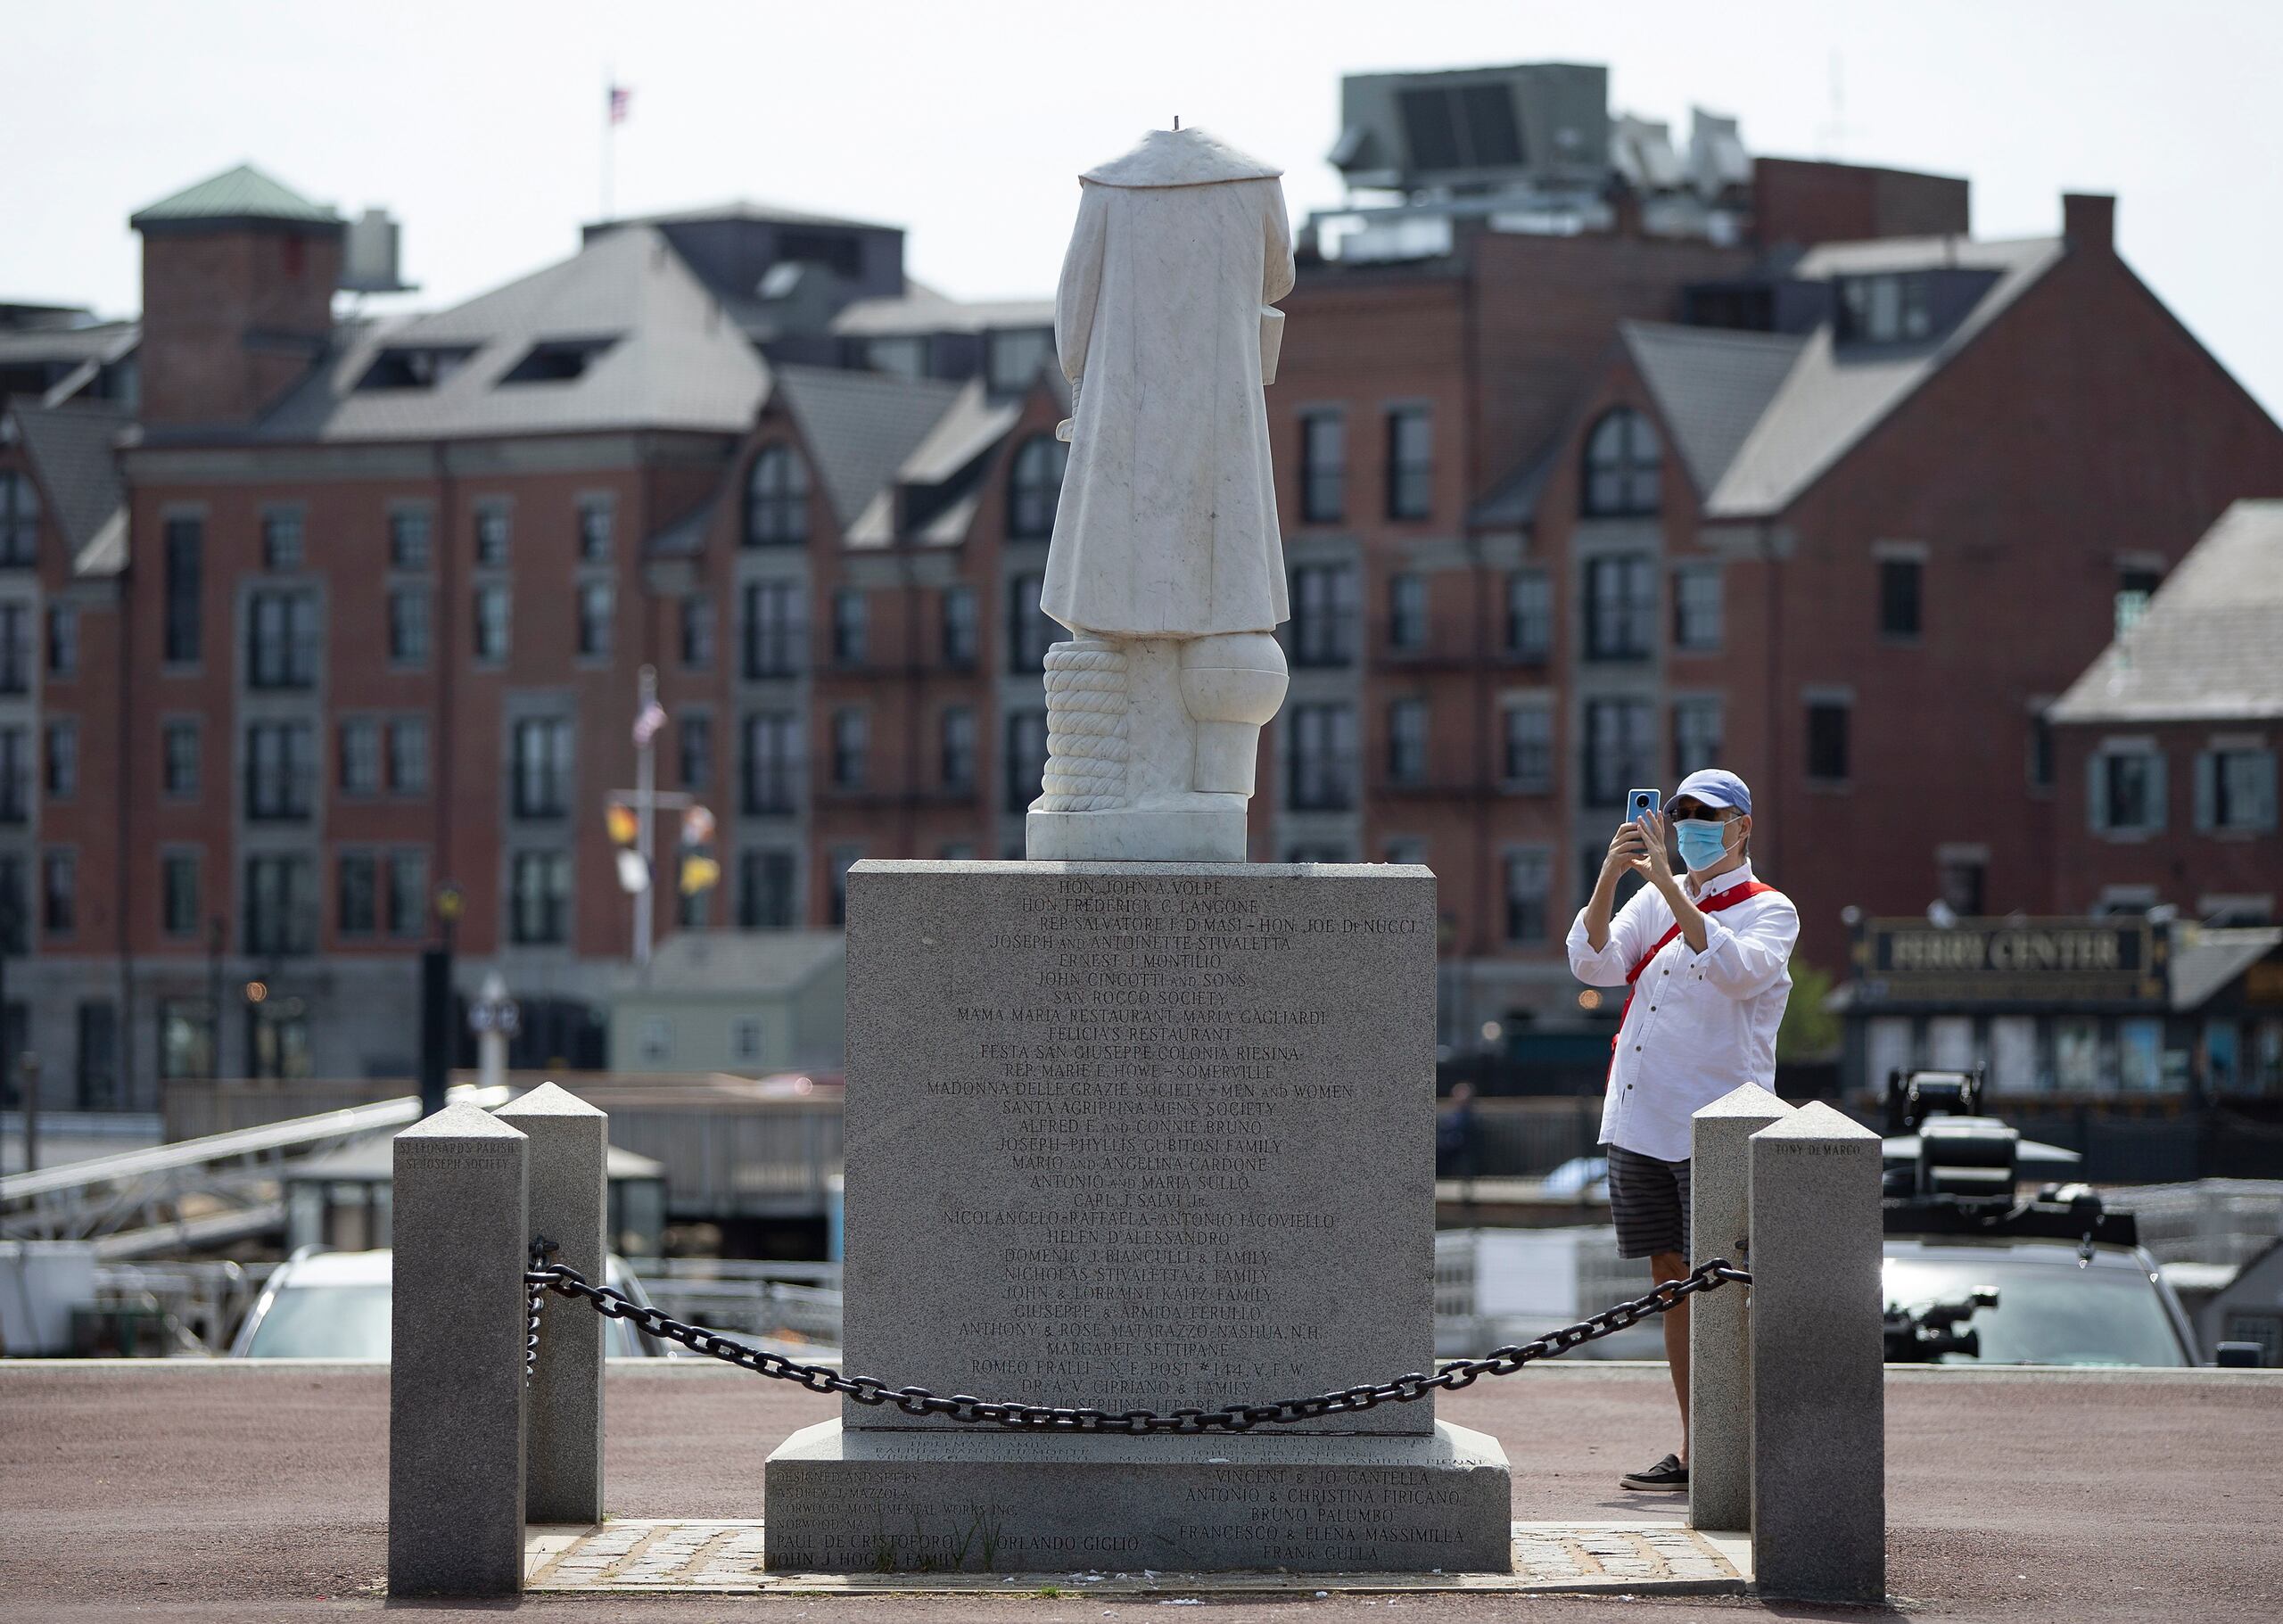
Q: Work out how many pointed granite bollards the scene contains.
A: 4